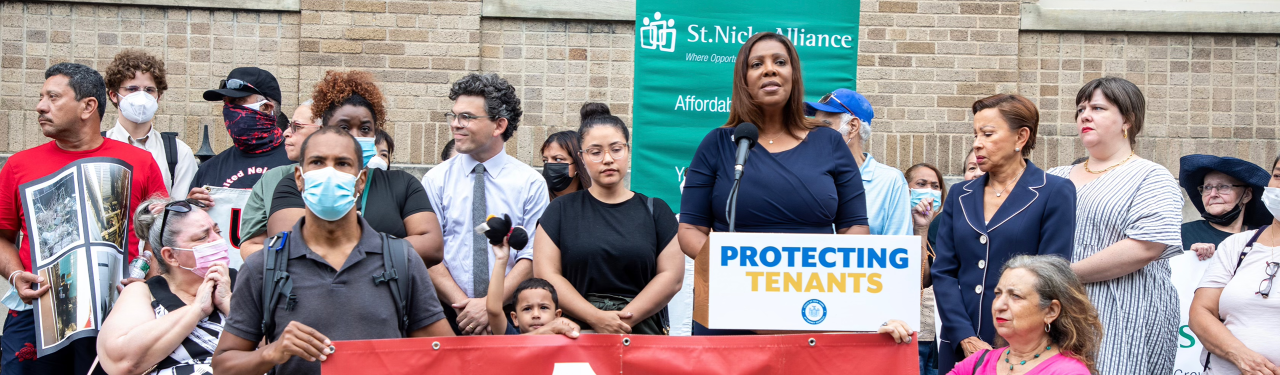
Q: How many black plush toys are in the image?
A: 1